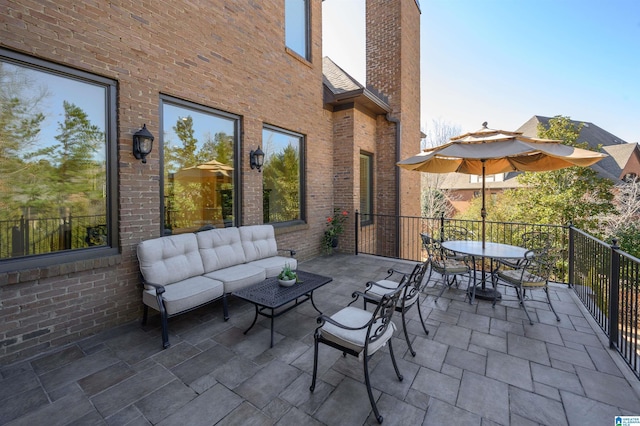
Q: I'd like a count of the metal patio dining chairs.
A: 4